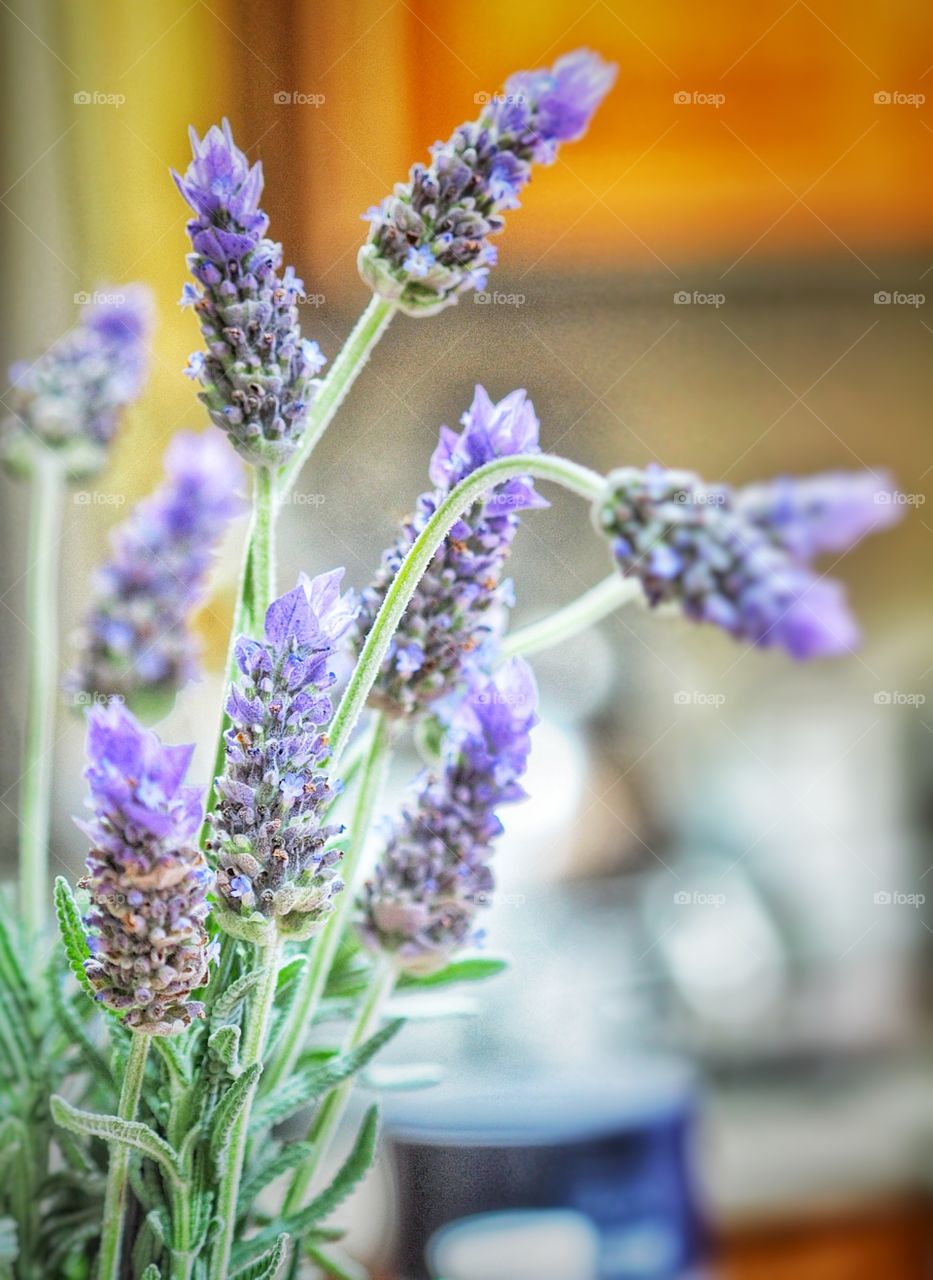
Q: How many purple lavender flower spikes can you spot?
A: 10